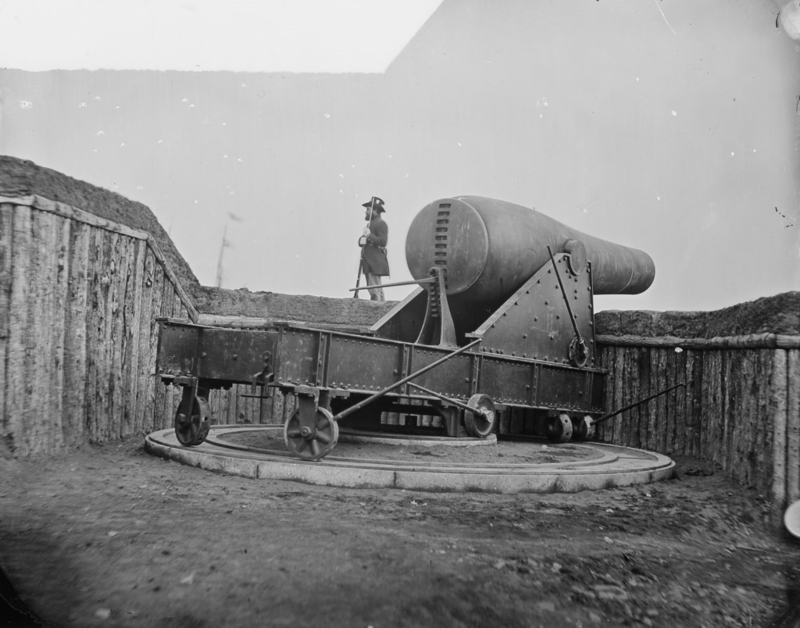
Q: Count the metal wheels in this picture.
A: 6